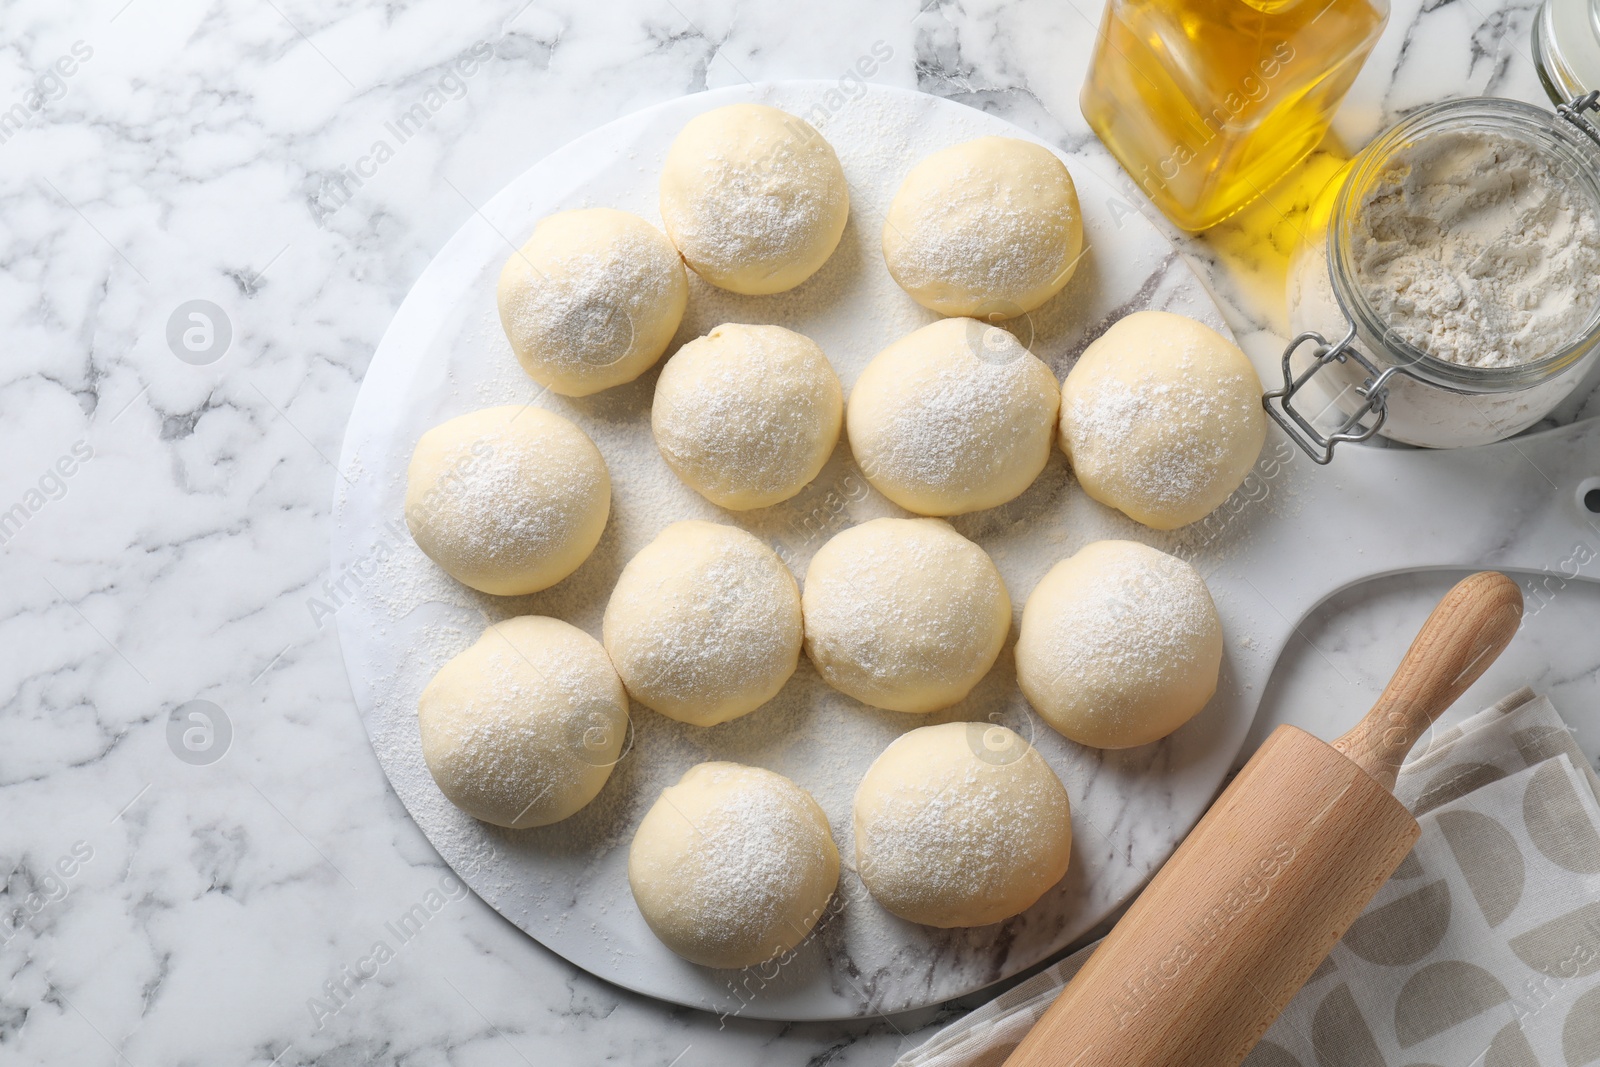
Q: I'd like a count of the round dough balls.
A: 13